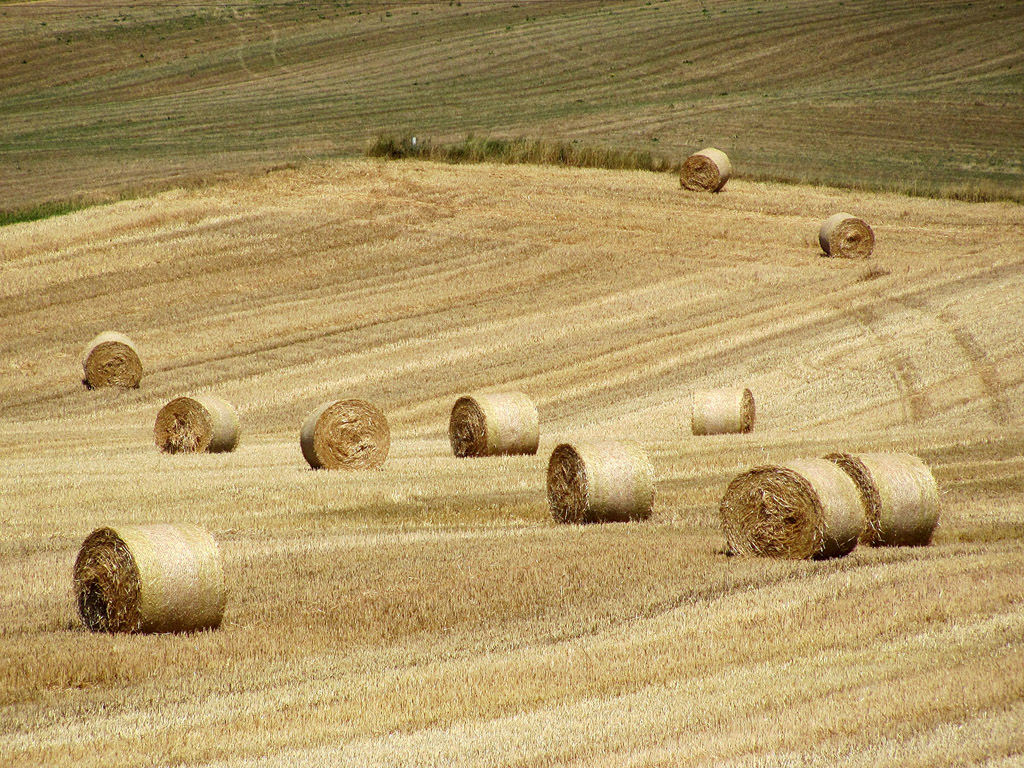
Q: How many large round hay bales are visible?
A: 11